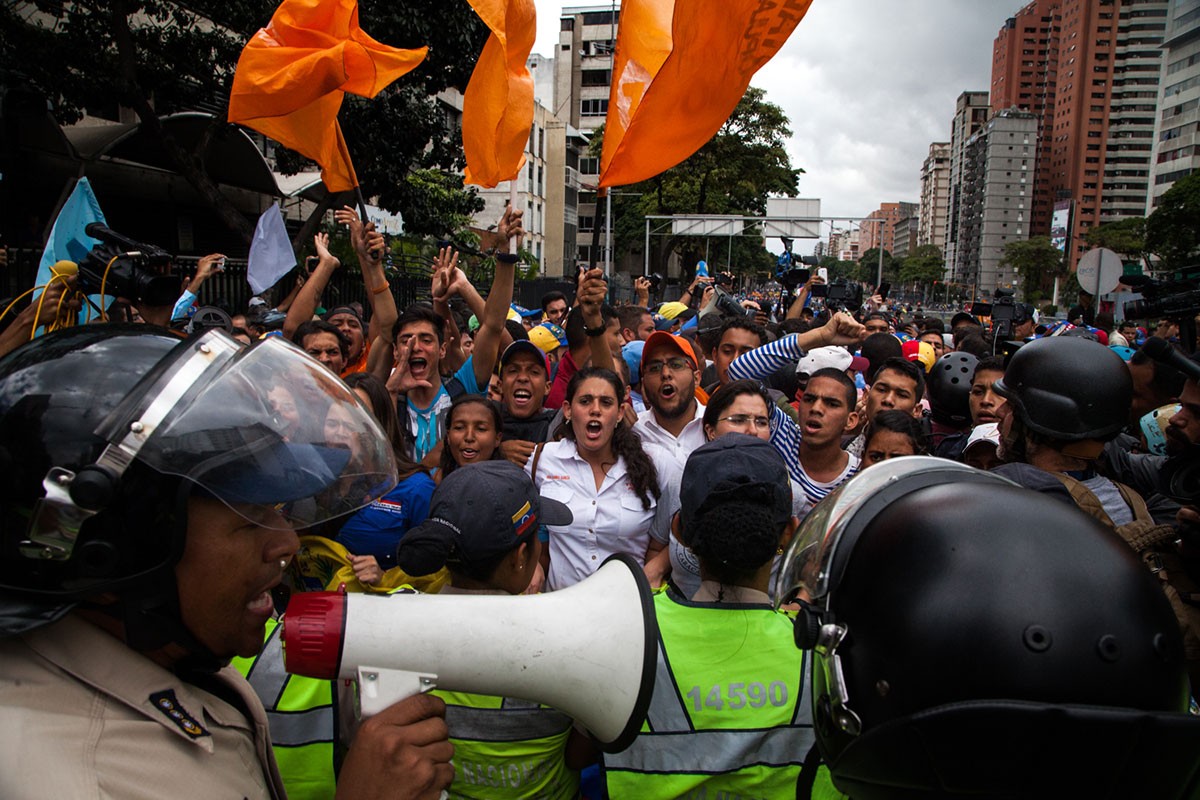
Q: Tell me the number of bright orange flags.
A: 3